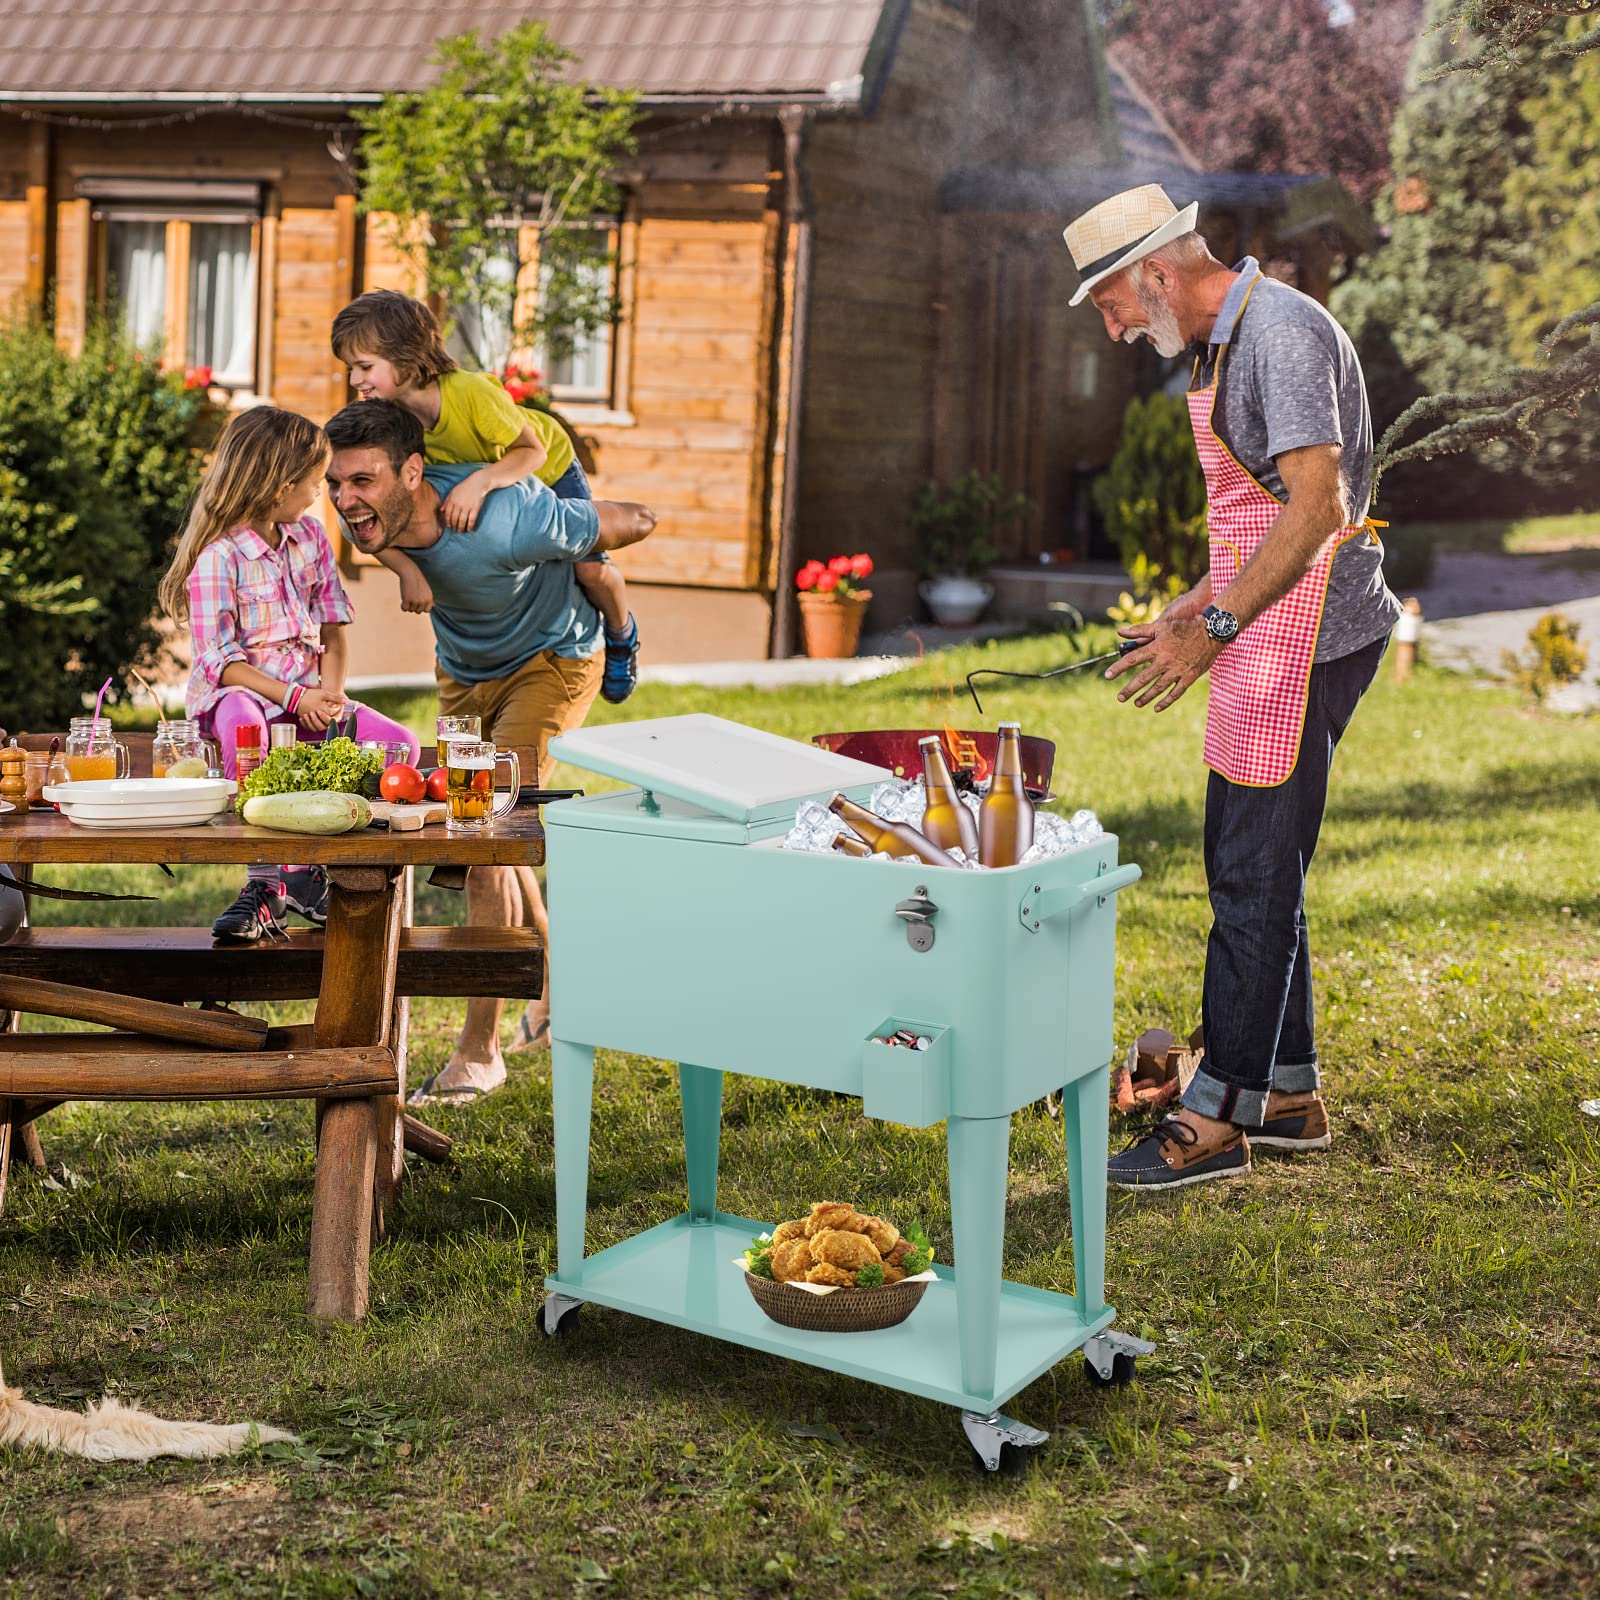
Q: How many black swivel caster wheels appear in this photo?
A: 3